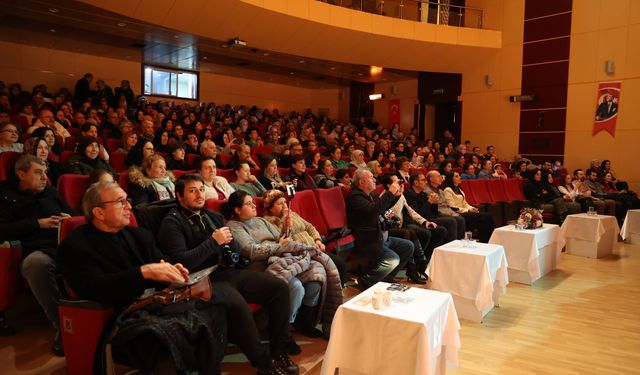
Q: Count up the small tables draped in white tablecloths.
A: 5